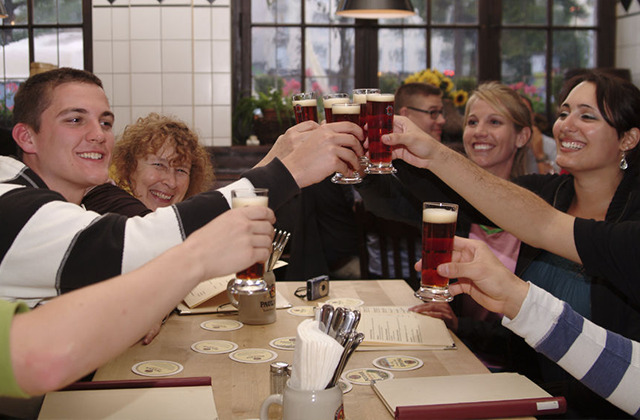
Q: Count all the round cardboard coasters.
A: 10